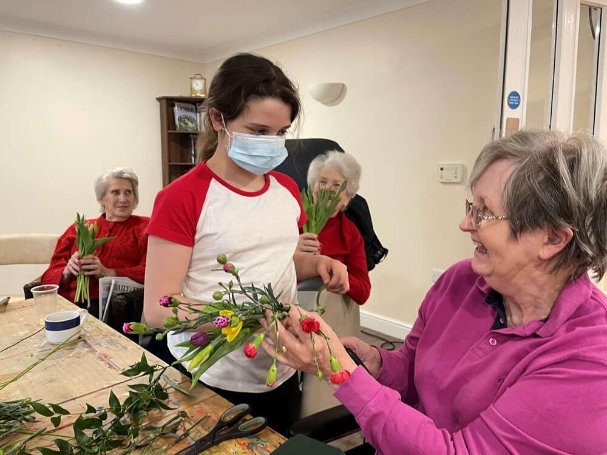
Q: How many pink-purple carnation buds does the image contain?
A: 4